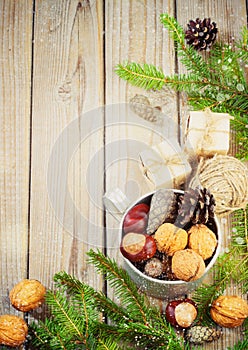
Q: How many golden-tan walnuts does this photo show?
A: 6